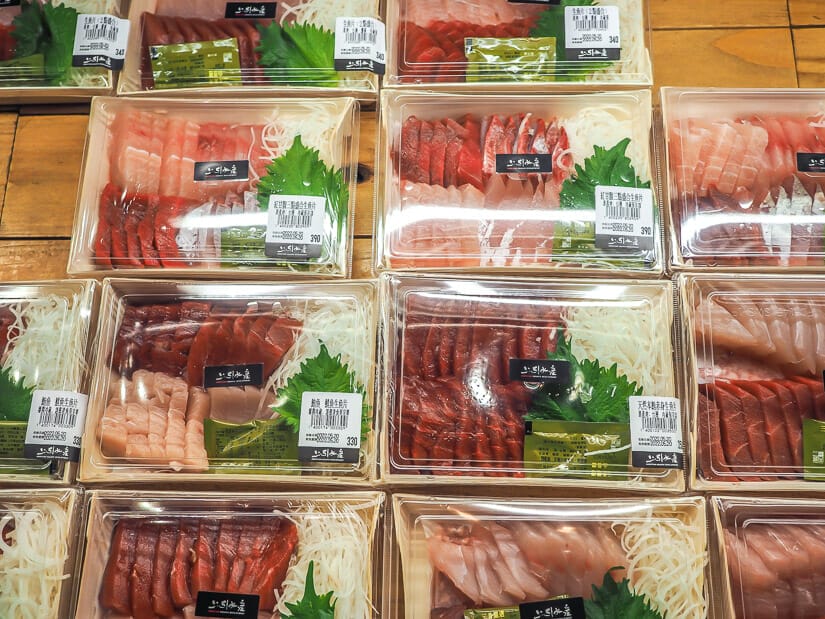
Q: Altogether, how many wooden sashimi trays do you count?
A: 14